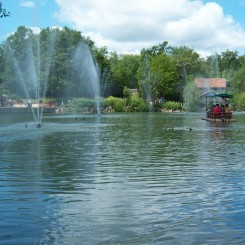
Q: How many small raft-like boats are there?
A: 1